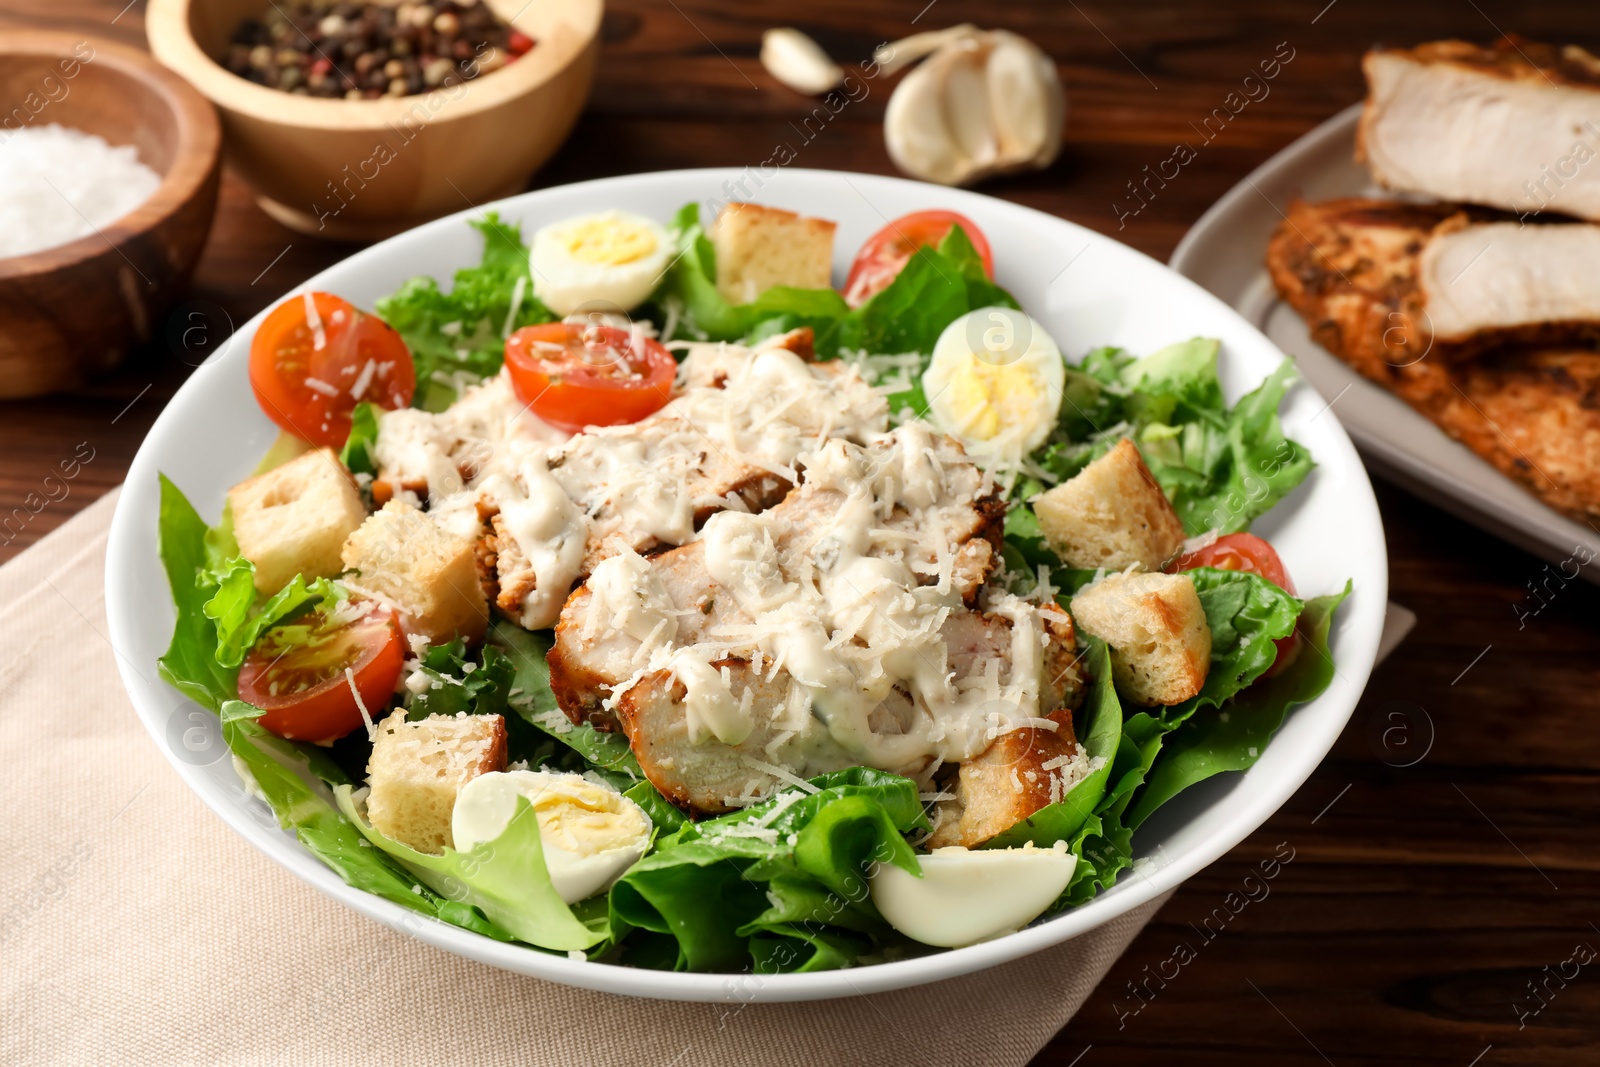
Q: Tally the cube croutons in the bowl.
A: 7